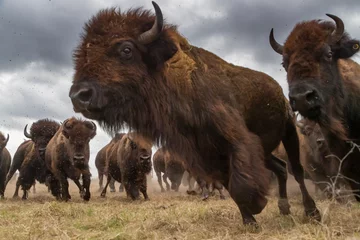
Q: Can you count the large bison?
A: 2